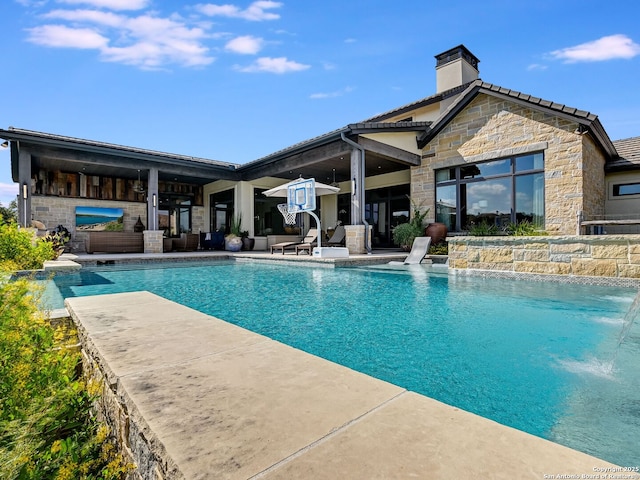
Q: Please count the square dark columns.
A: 3